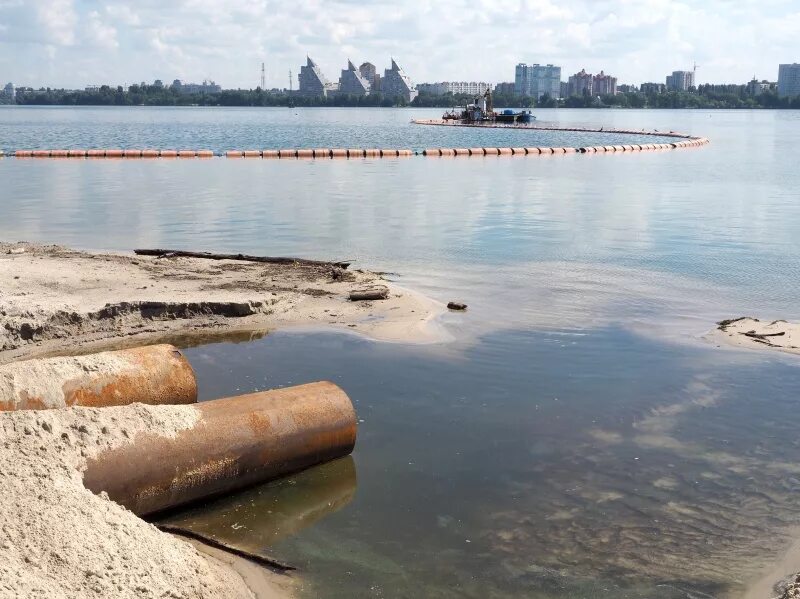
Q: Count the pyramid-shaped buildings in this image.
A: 3